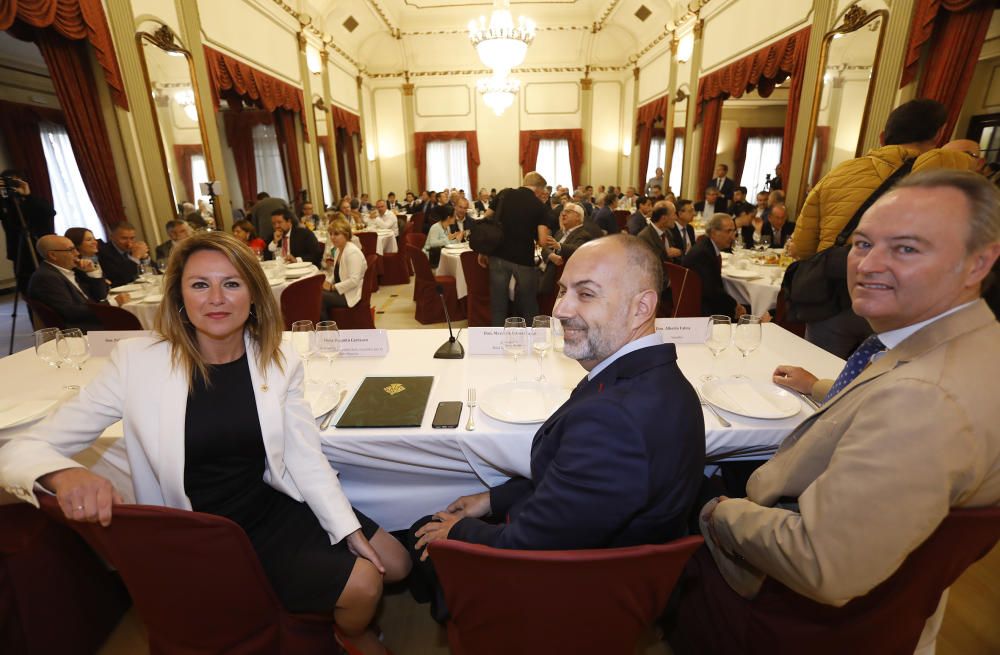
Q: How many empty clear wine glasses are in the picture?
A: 8